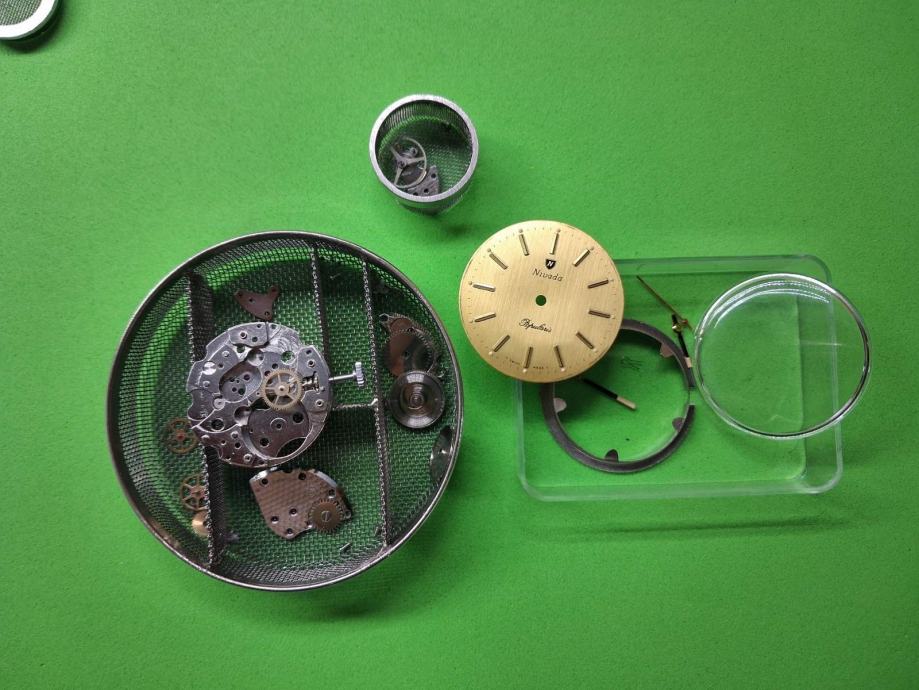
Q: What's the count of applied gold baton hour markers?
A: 12